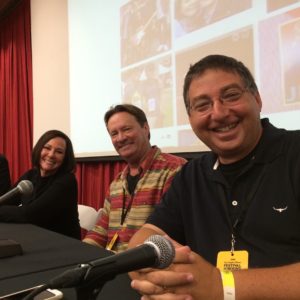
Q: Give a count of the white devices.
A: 1